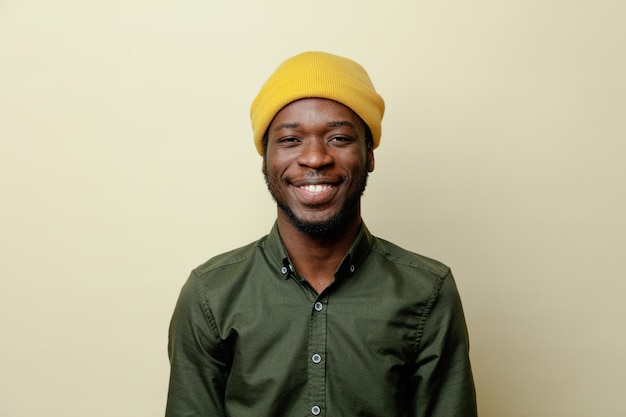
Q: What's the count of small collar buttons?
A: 2